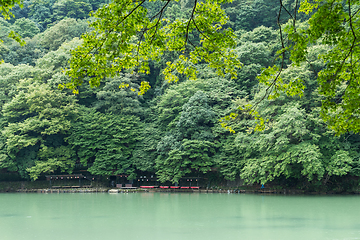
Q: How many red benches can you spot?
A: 5